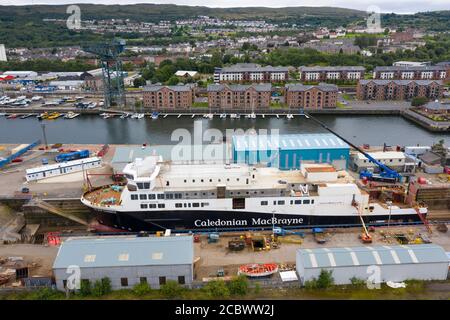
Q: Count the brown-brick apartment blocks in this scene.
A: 4